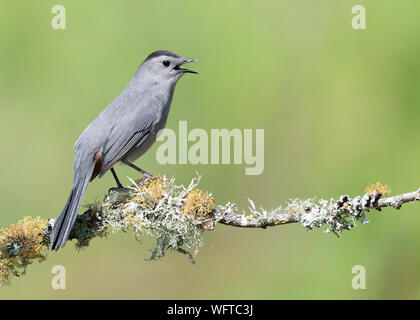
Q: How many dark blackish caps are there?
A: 1